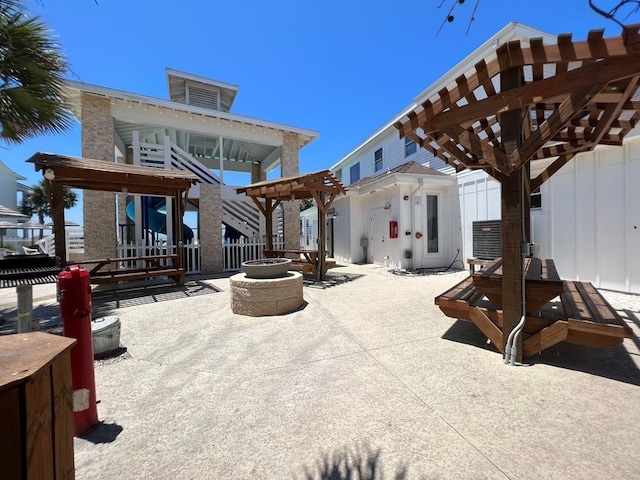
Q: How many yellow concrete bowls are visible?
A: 0